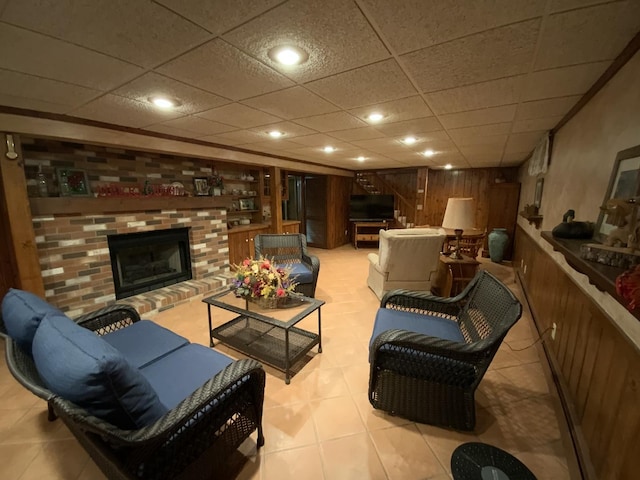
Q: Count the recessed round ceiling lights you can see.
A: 9